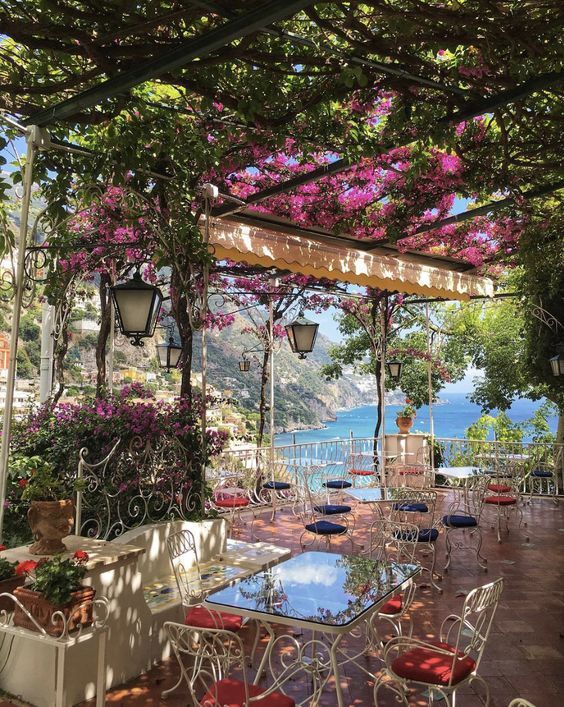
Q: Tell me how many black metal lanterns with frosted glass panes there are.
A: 6